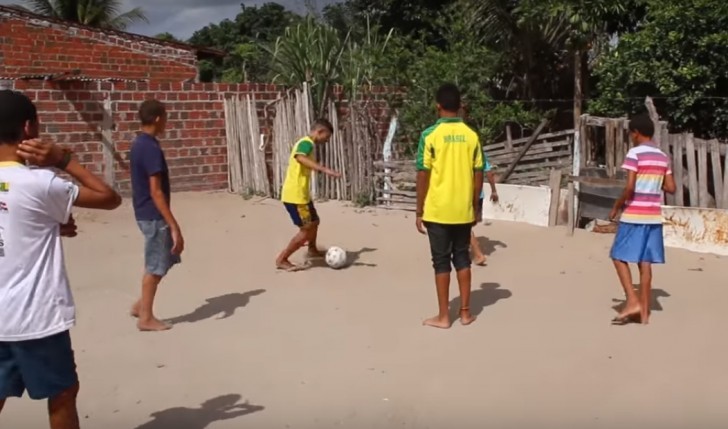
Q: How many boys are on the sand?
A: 6